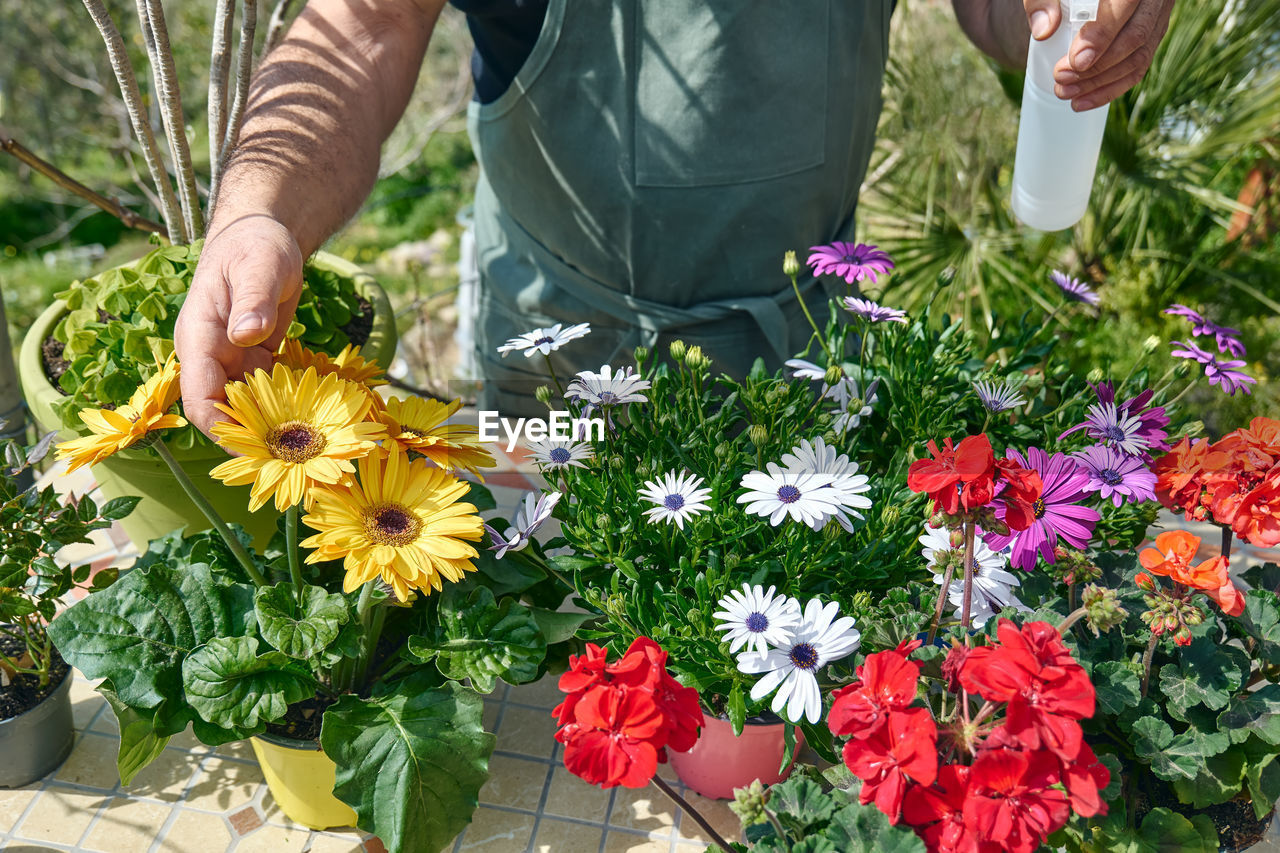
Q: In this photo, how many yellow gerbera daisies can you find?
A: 5